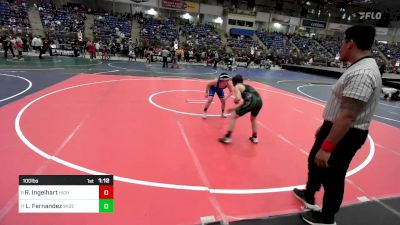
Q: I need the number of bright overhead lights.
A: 4